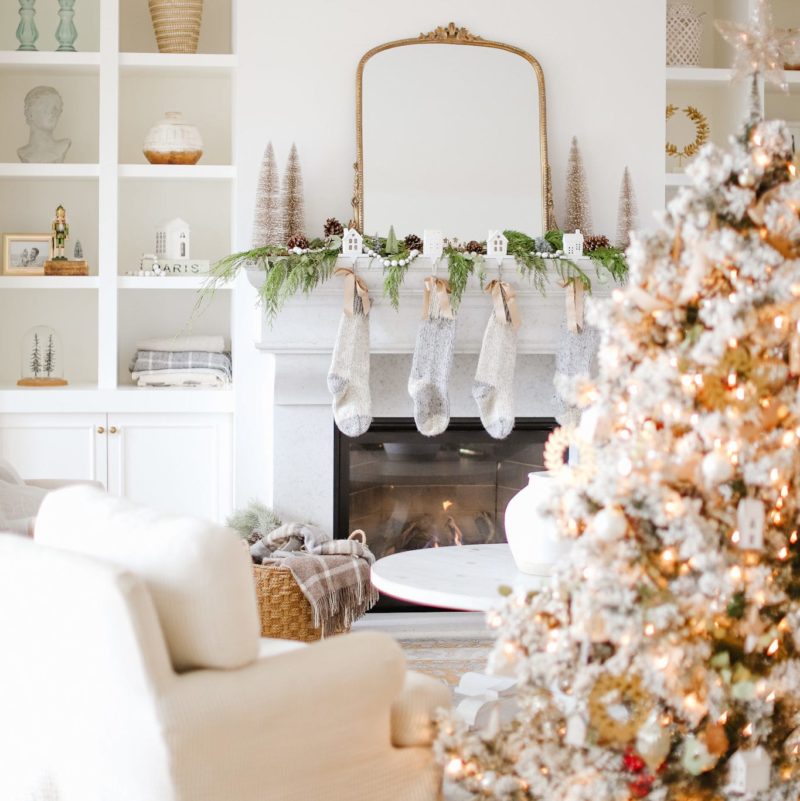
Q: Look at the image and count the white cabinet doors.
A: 2